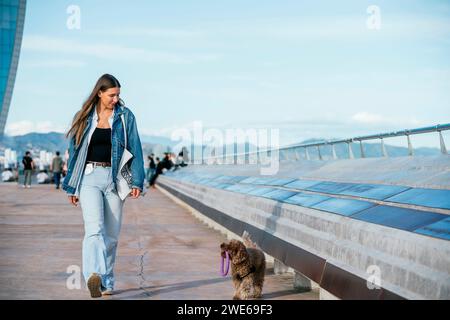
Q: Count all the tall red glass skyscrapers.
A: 0